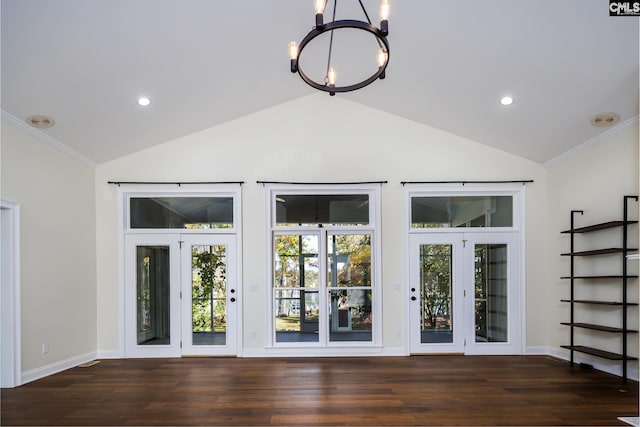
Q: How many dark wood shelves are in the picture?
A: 6